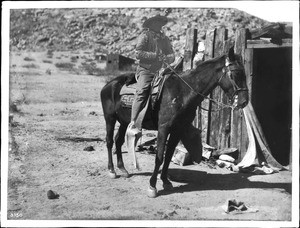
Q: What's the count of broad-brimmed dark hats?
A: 1